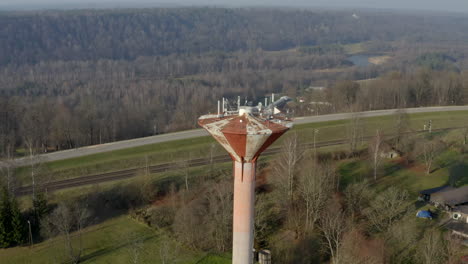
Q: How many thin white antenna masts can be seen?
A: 5